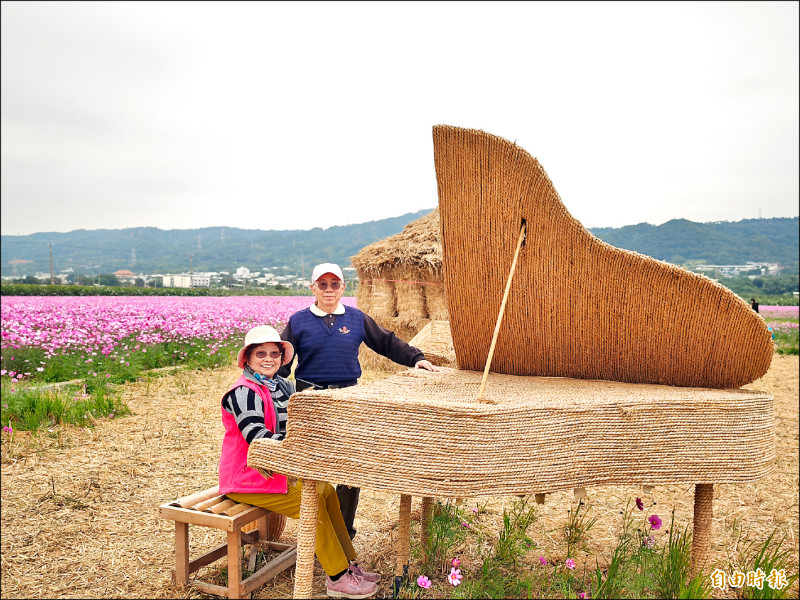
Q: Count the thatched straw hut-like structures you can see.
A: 1